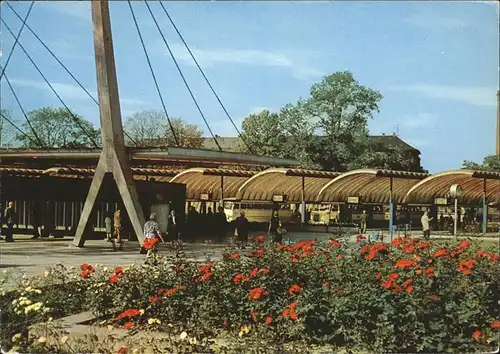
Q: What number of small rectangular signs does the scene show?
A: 4